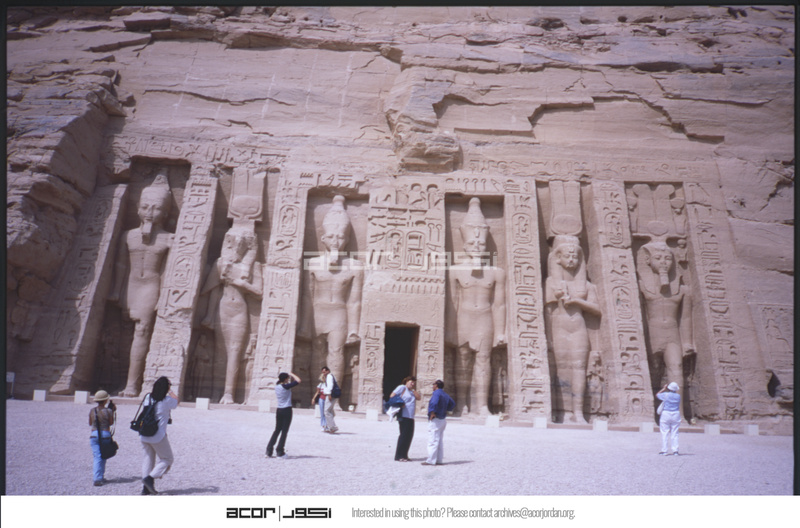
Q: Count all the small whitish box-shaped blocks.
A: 12